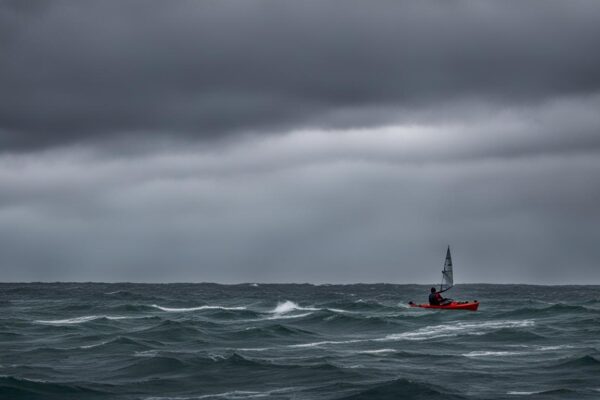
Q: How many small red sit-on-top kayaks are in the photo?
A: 1